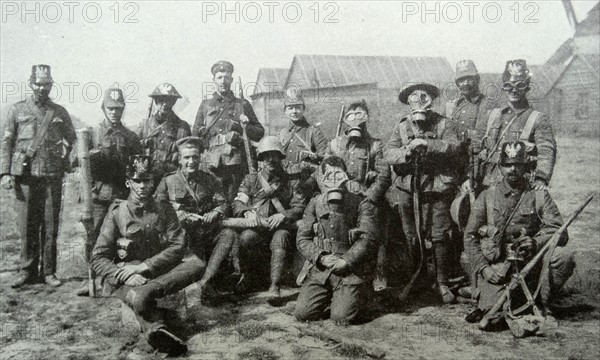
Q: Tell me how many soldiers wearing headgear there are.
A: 12